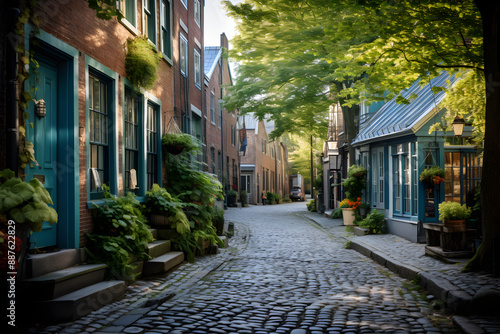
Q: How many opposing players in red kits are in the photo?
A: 0